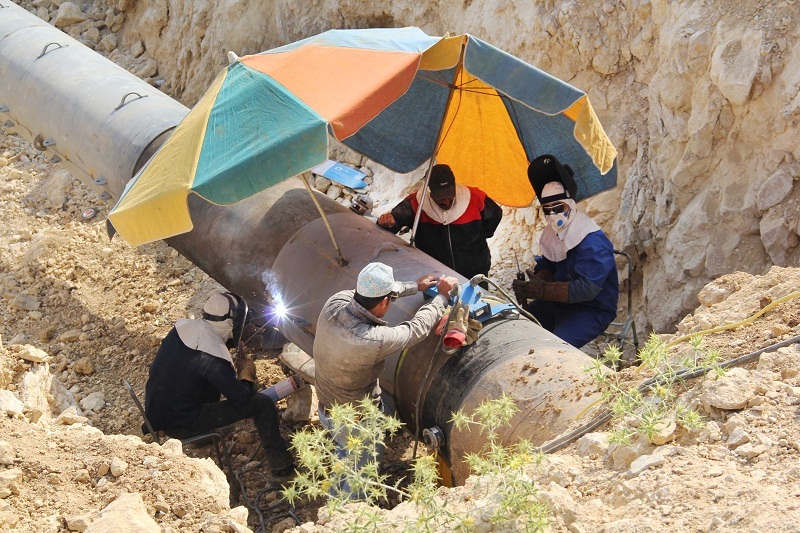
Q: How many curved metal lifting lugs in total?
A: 2